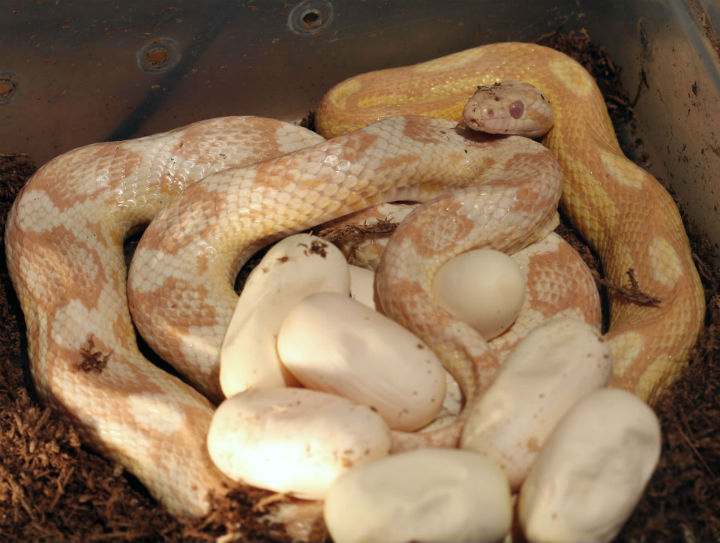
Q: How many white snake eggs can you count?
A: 8